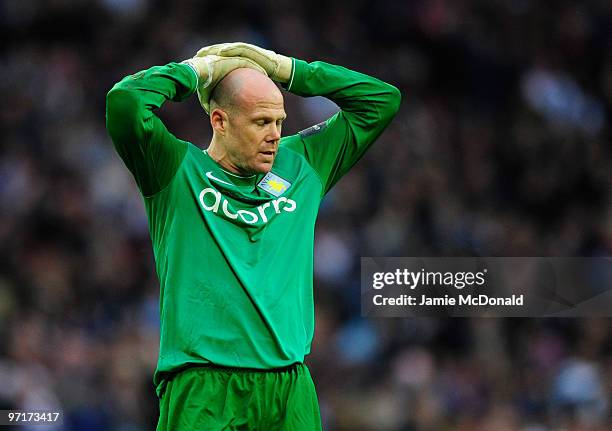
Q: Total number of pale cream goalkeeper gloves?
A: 2